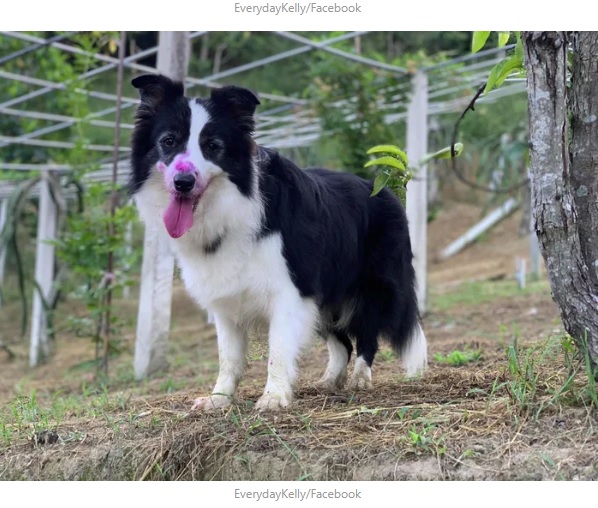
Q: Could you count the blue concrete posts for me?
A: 0